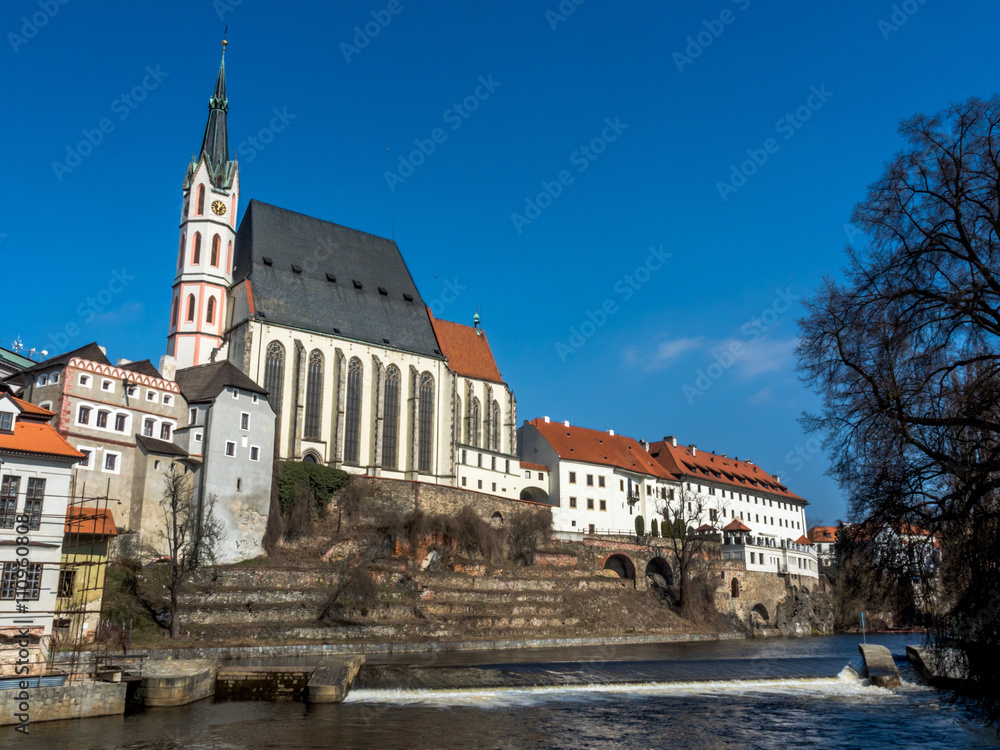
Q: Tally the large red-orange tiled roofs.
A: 3